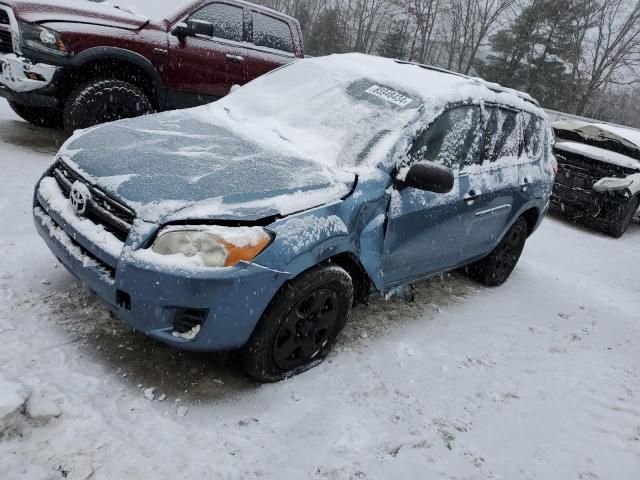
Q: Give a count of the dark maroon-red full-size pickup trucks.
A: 1